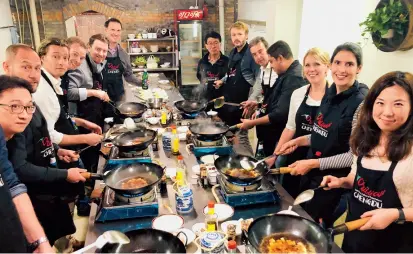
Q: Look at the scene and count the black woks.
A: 8